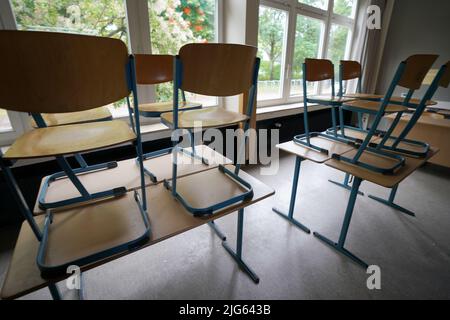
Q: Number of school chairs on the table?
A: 8